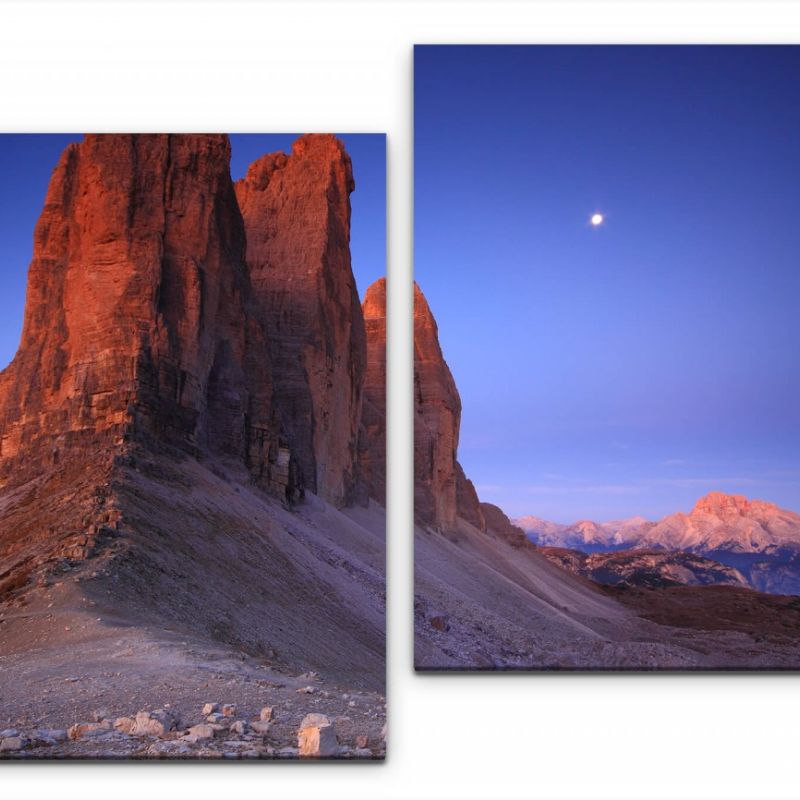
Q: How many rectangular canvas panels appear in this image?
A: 2